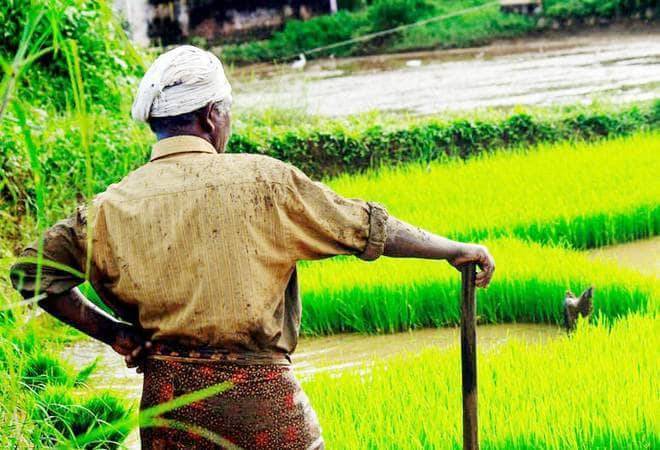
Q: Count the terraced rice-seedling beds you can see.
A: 3